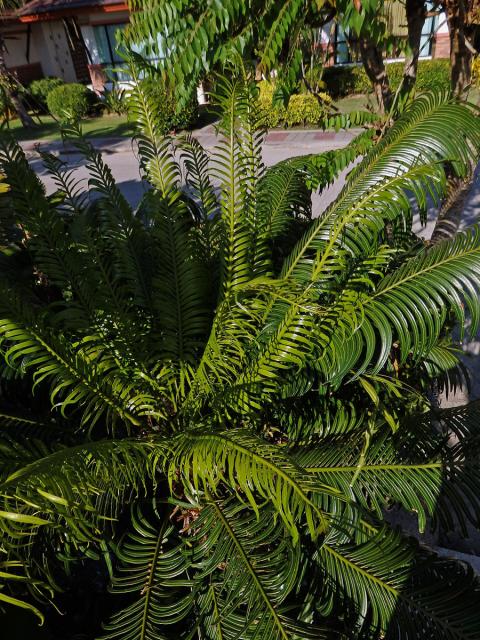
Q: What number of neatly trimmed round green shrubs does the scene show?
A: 2